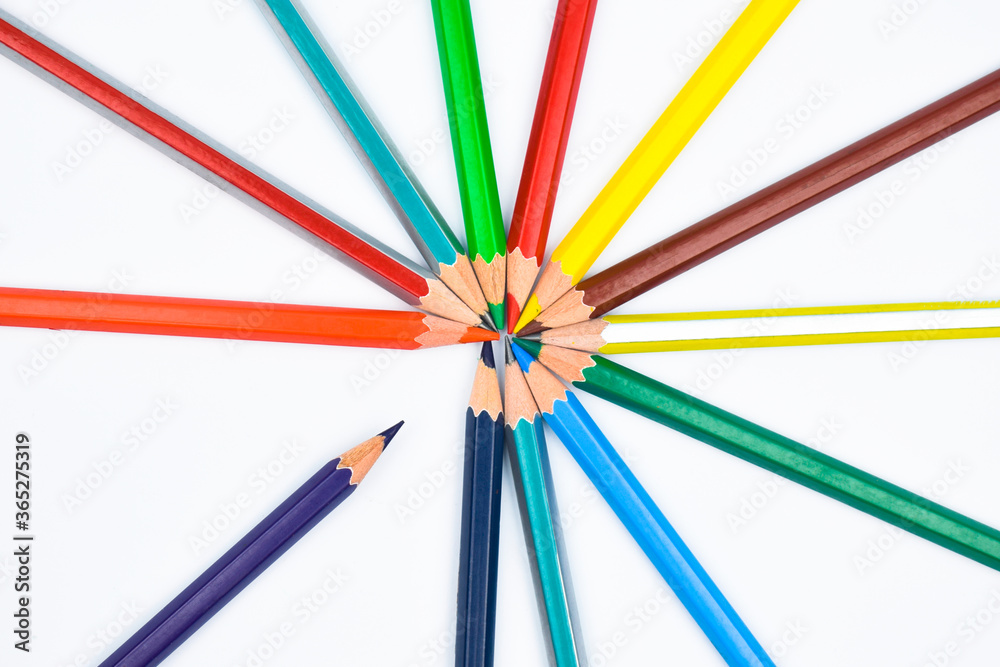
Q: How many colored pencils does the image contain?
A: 13